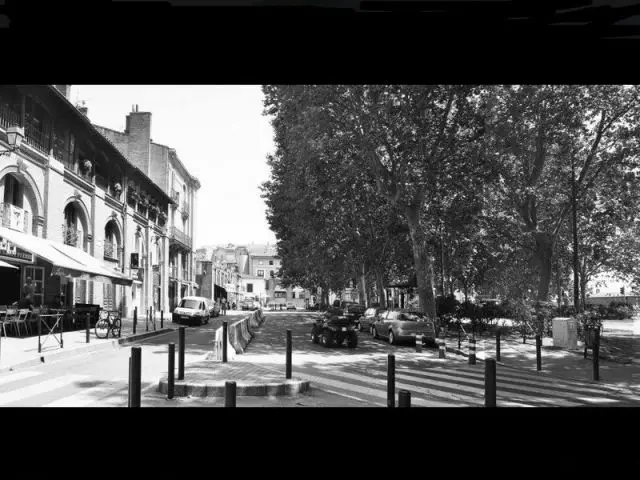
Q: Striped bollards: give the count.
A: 3